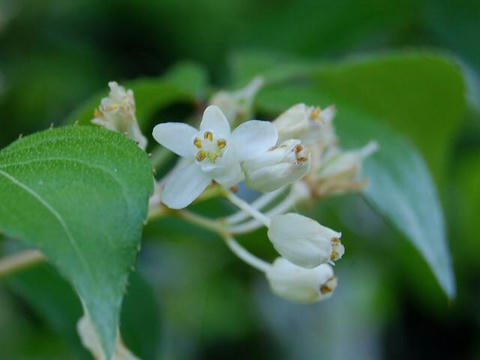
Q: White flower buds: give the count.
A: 3